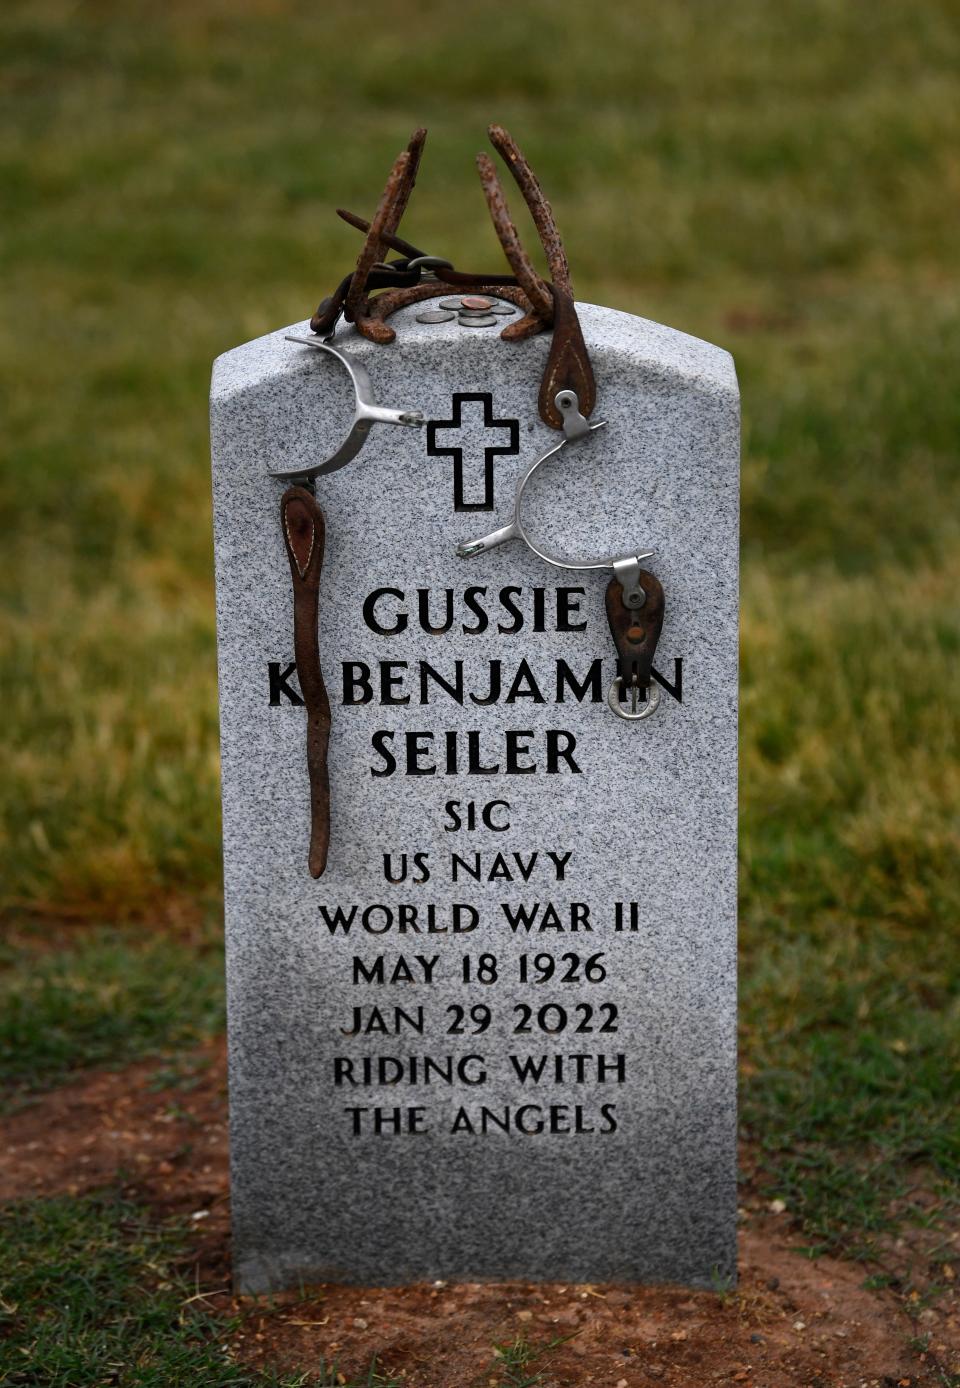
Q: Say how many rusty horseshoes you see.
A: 3